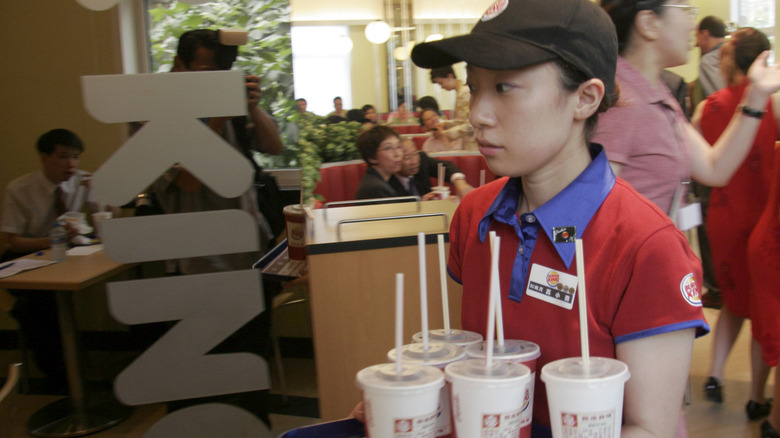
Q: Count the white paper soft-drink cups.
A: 6